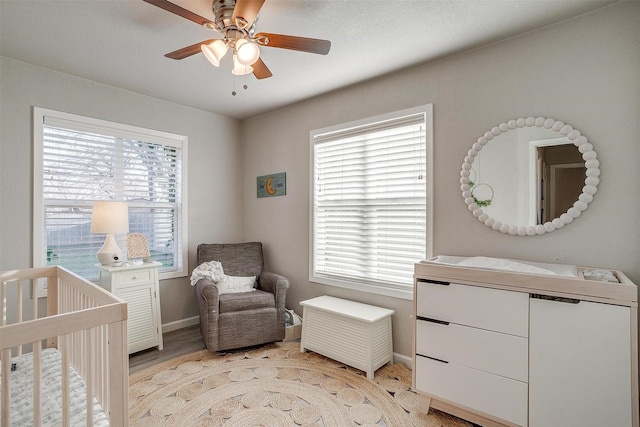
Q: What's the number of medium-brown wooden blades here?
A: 5